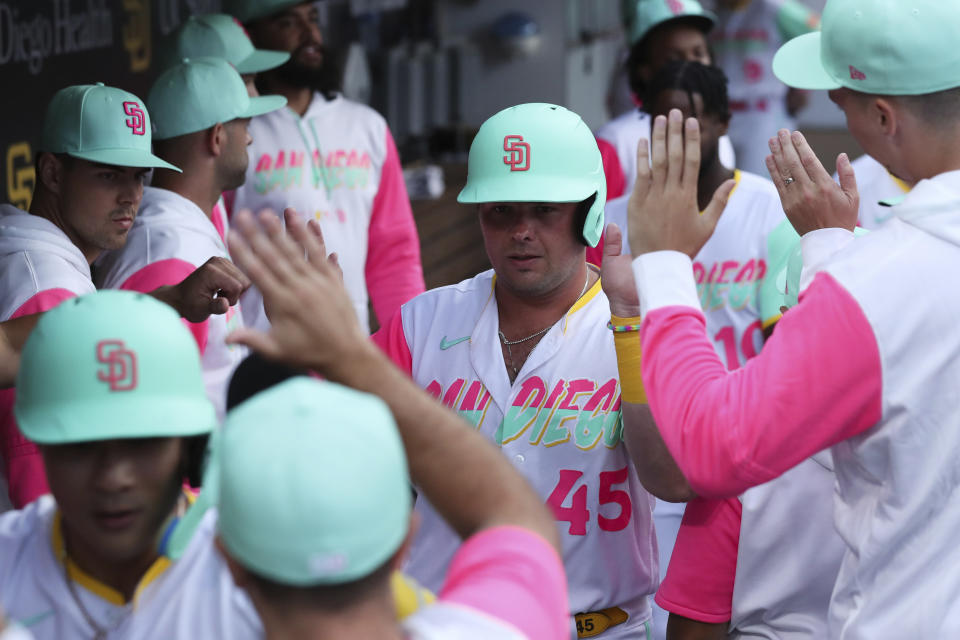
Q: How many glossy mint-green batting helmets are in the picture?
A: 2